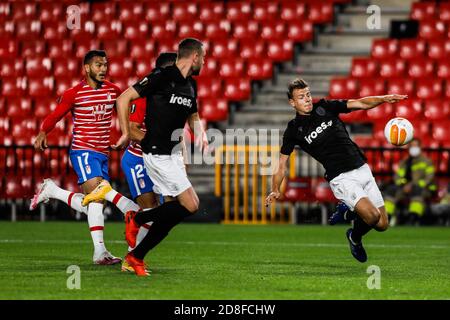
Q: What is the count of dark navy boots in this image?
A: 2